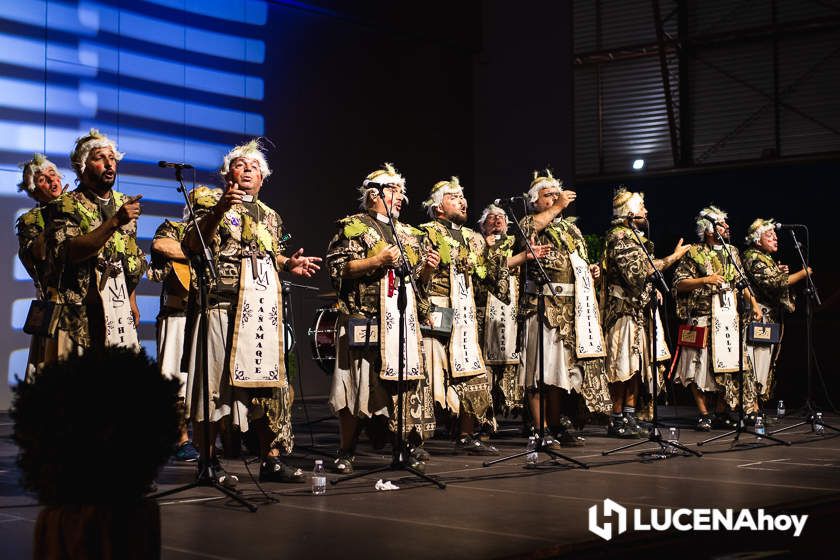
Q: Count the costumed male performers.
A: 11